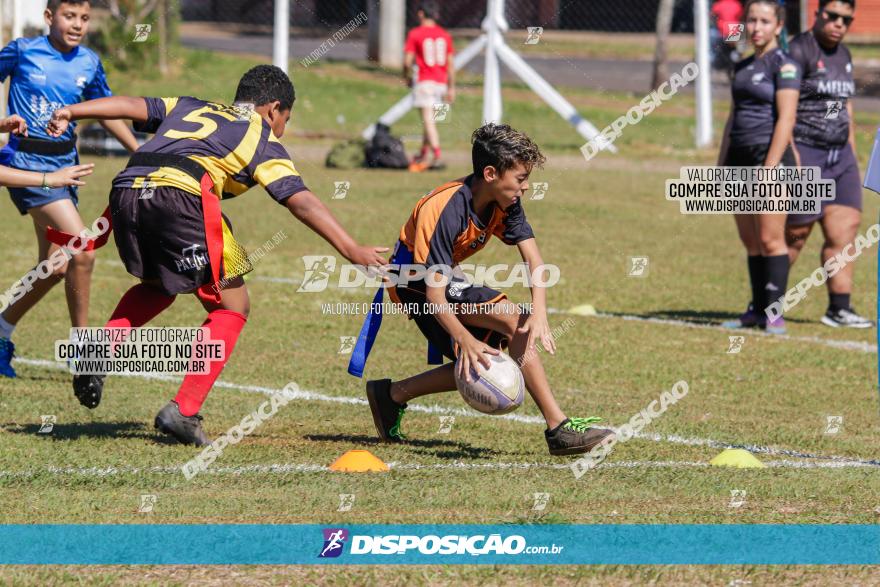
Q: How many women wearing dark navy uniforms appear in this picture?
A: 1